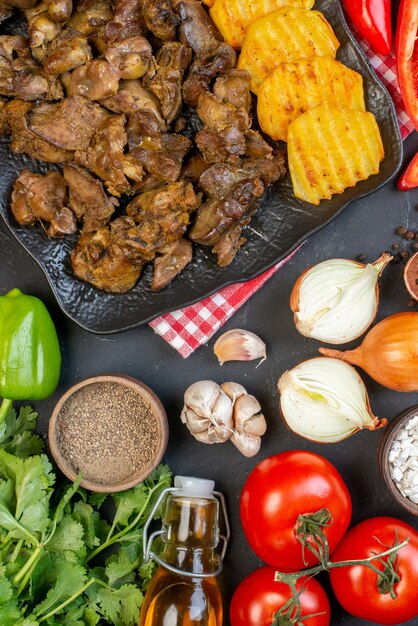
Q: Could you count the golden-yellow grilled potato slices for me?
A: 4